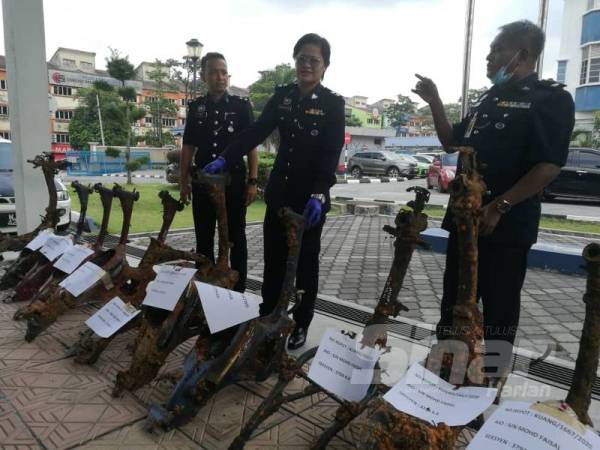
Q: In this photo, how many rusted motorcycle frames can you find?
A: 10